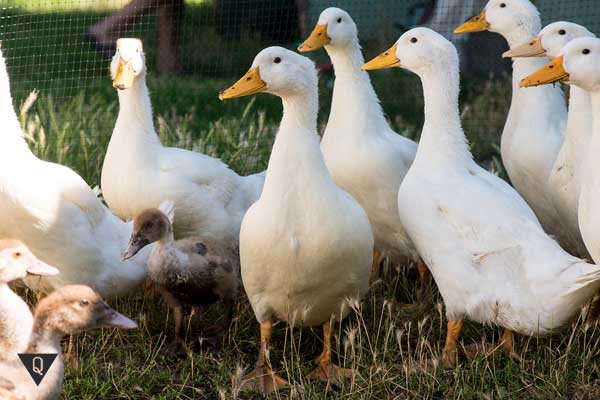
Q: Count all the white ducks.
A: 8